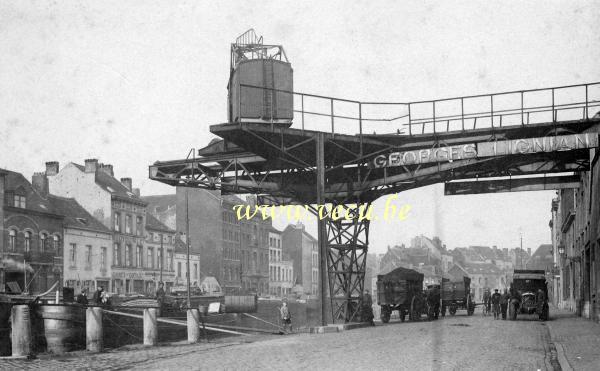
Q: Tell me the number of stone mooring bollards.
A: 4